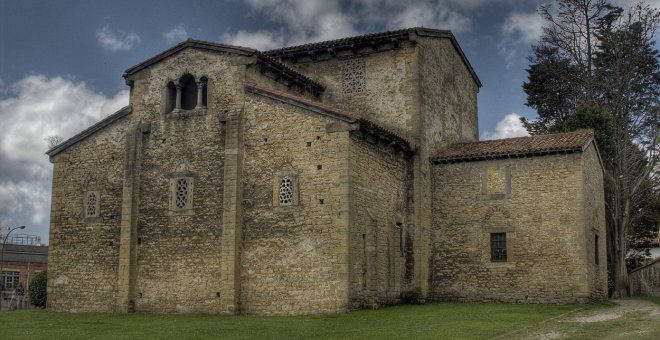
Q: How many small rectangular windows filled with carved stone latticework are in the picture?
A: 4